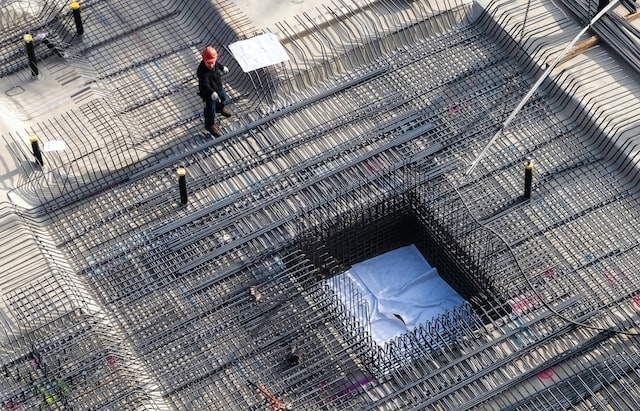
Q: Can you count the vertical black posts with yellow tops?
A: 5